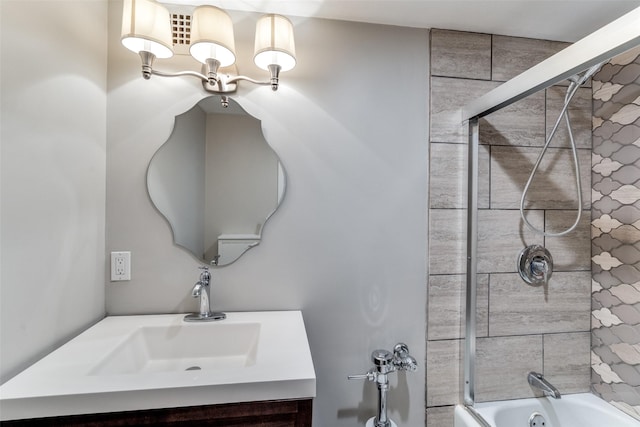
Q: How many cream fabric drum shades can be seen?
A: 3